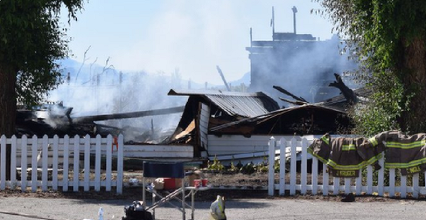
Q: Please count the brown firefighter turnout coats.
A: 2